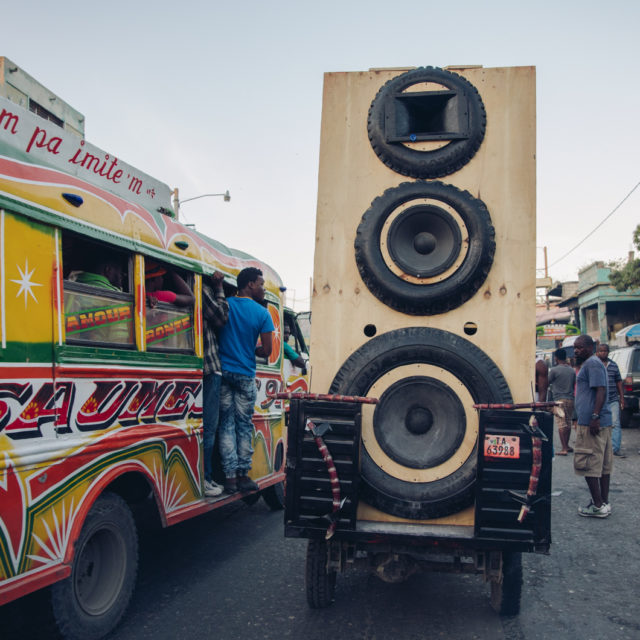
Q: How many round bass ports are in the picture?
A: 2